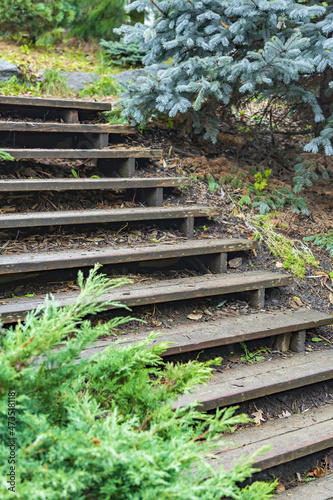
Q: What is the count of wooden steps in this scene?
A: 11